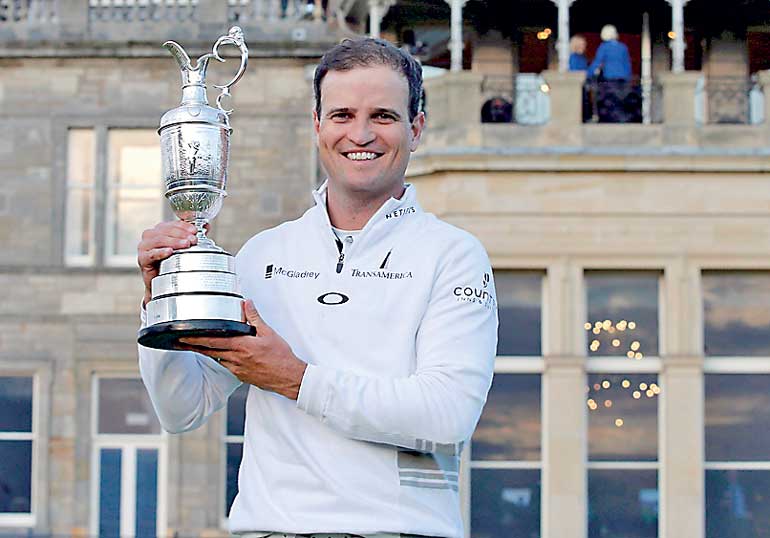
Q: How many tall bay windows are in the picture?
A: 3